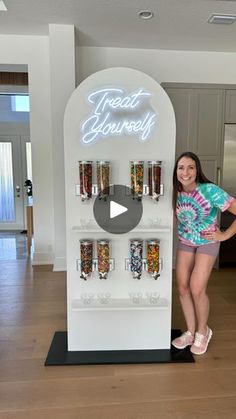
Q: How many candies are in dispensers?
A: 8